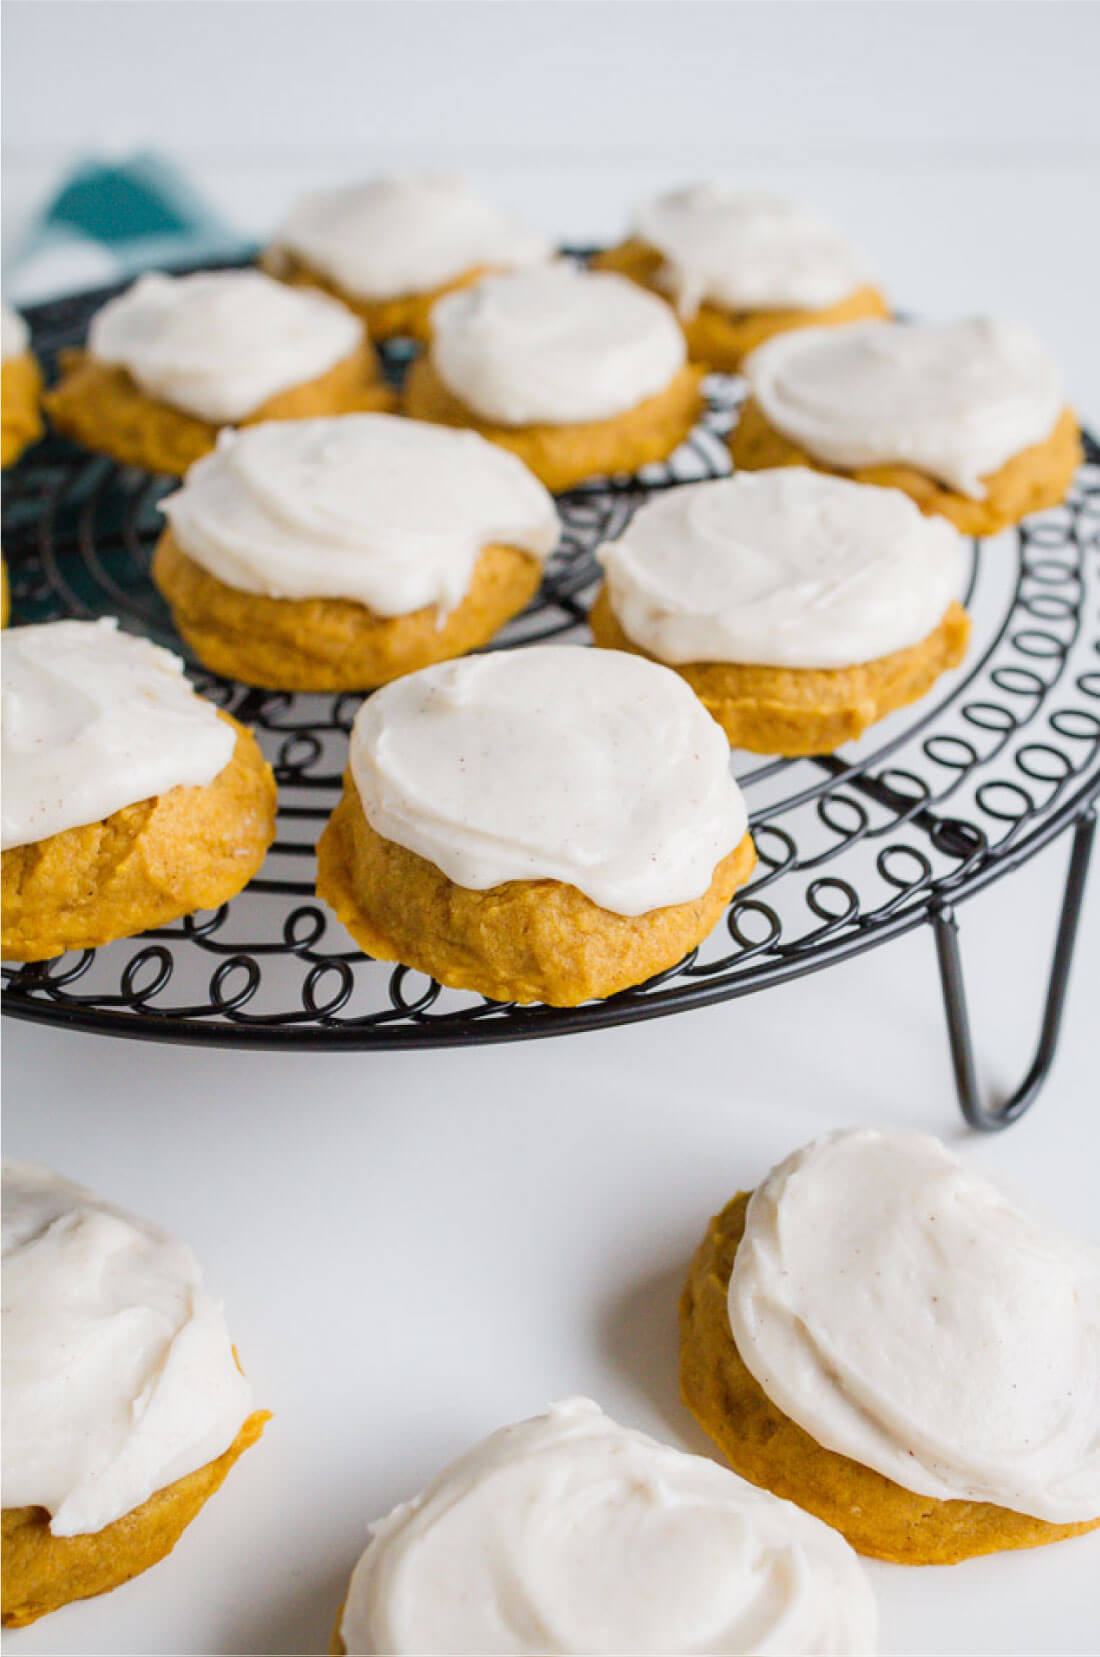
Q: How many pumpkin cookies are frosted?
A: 13